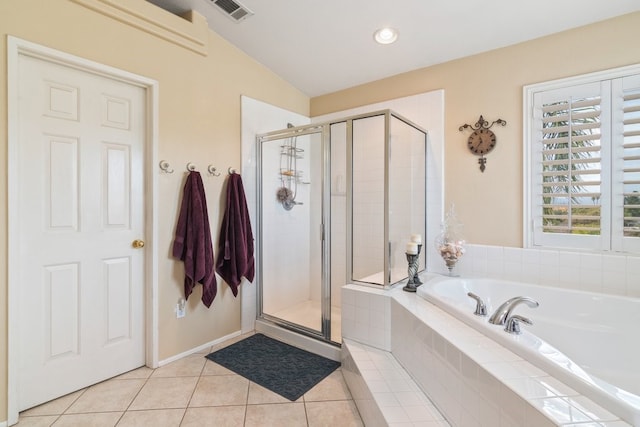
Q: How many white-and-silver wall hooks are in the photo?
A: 4